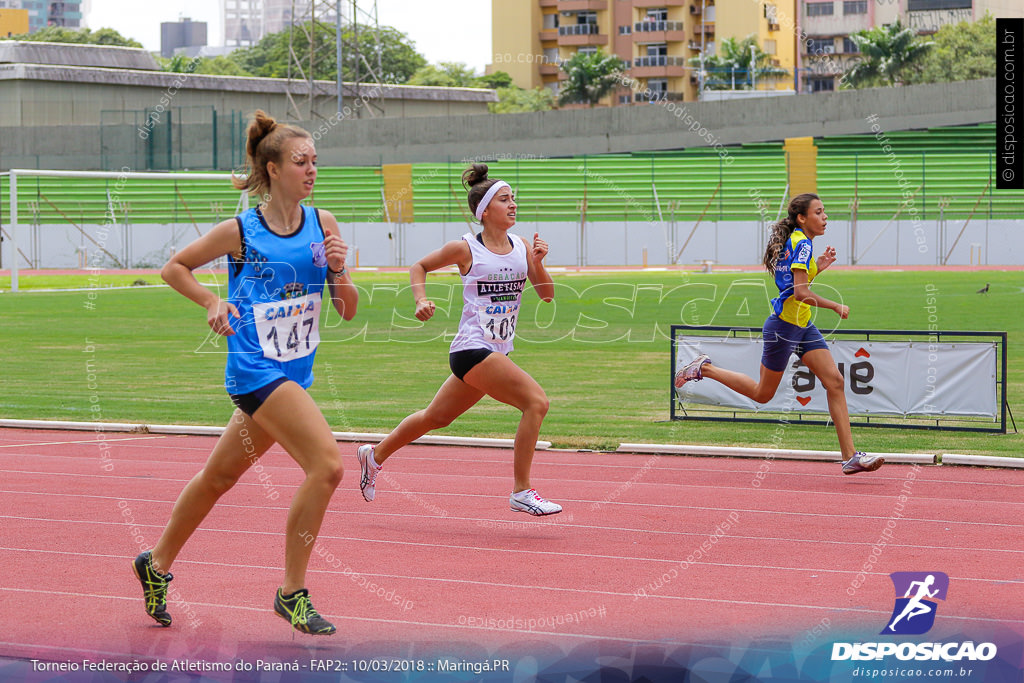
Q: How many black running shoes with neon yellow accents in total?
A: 2